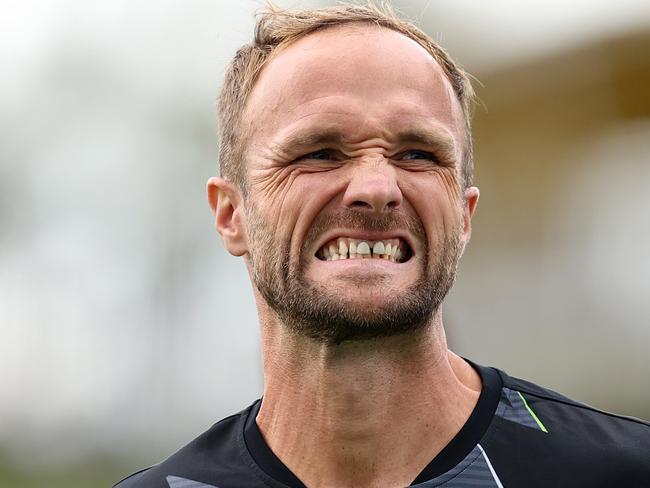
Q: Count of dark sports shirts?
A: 1